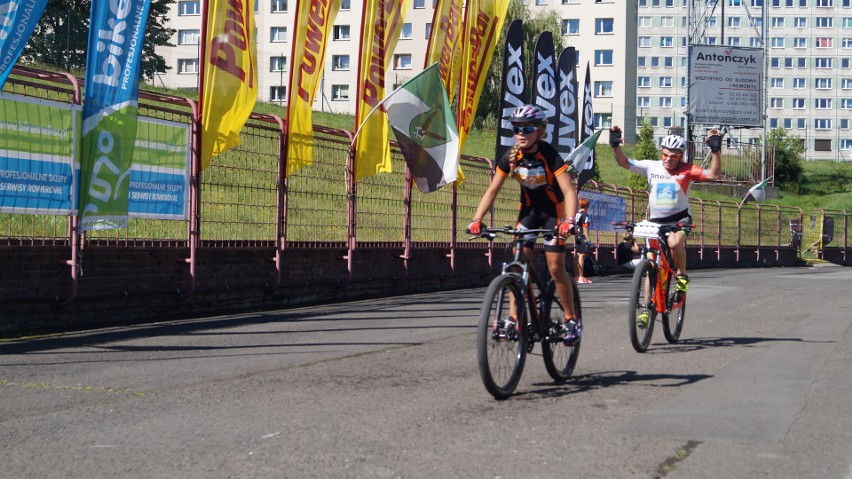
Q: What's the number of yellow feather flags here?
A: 5